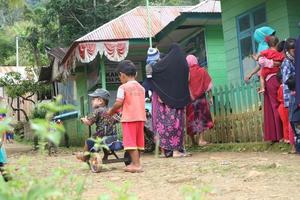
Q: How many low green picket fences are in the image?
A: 1